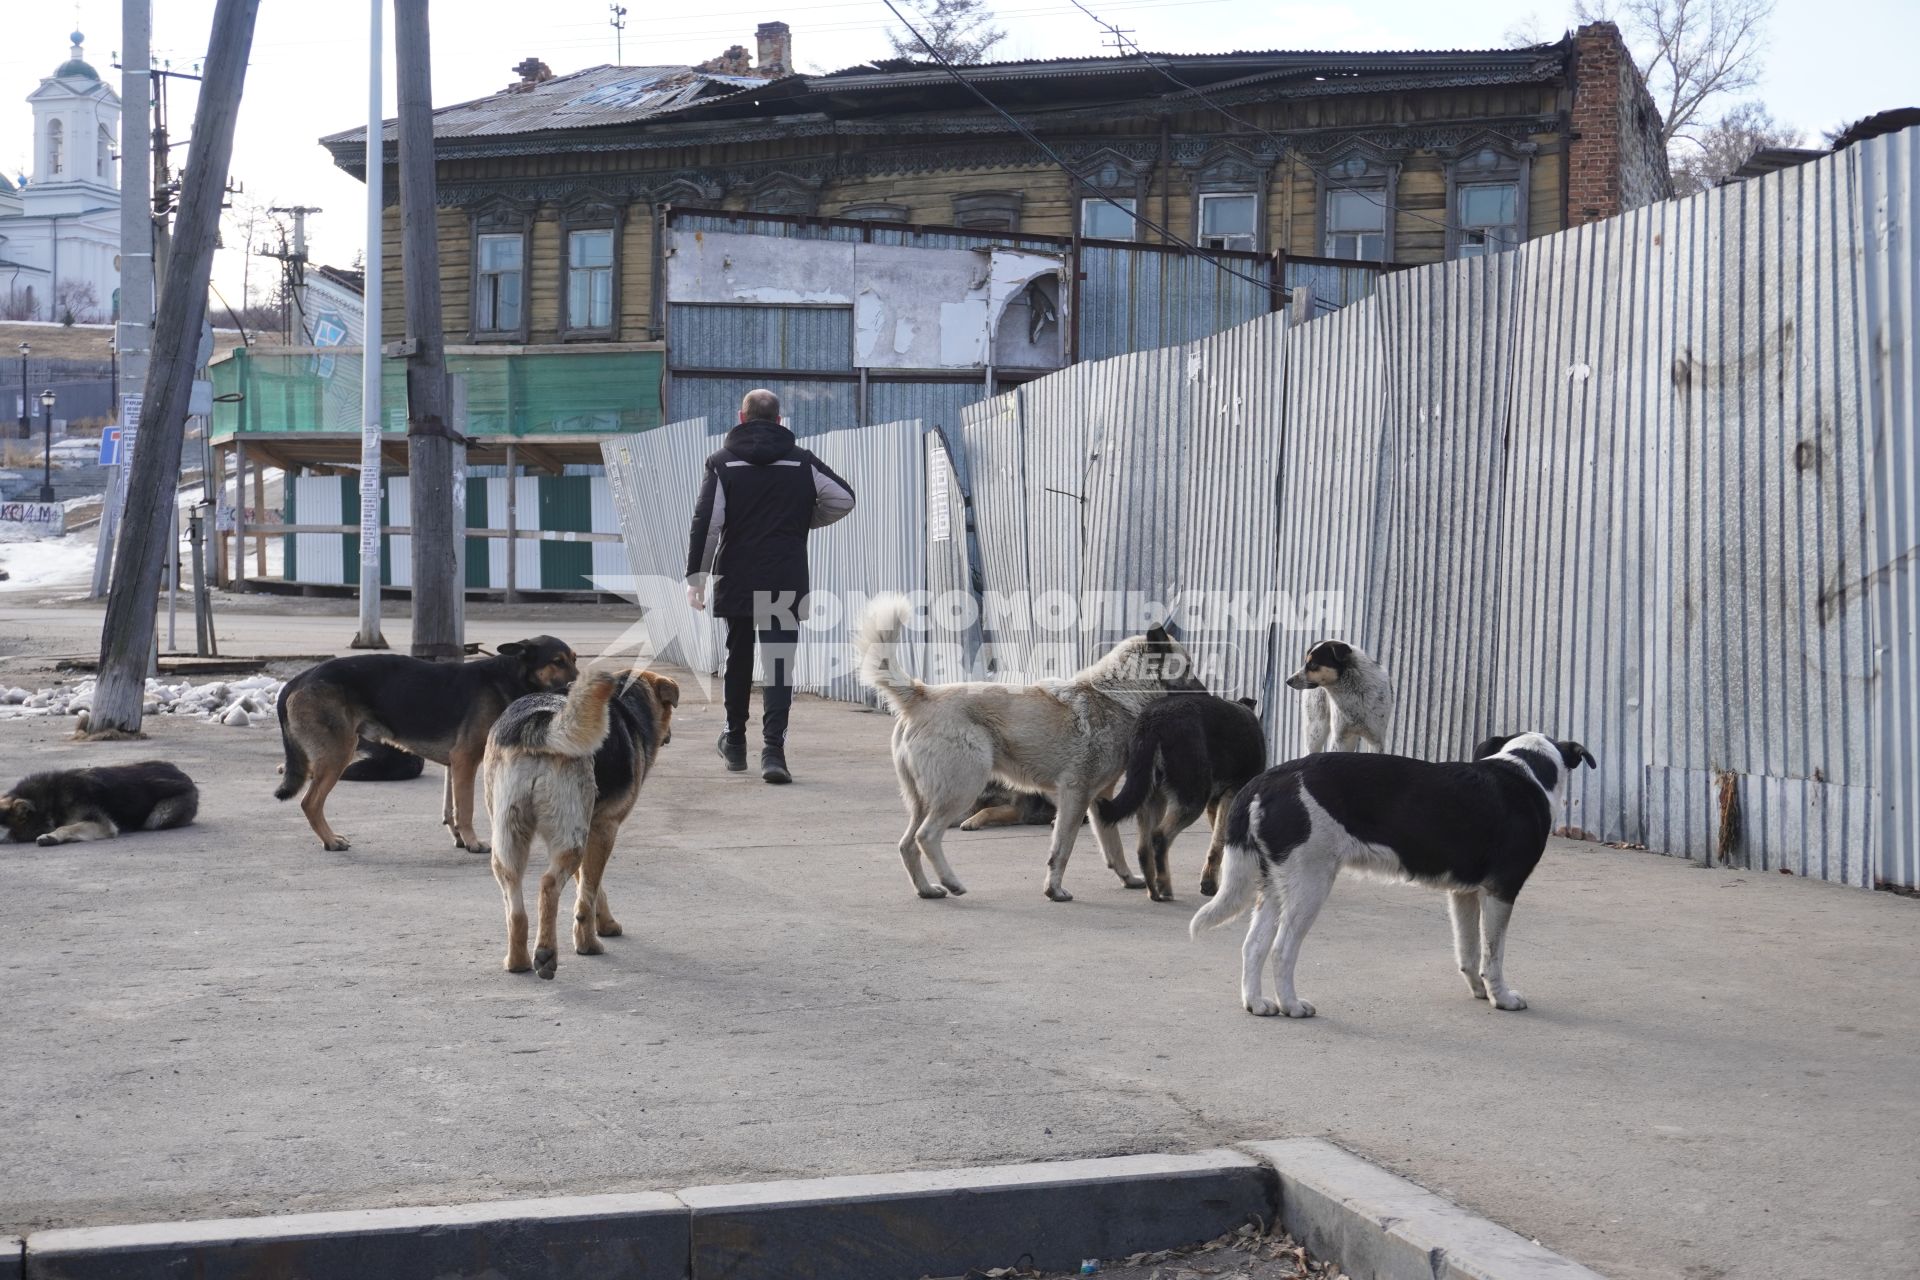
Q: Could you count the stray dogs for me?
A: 9